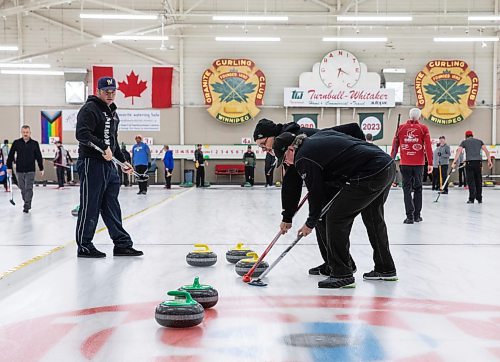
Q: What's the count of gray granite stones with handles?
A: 5